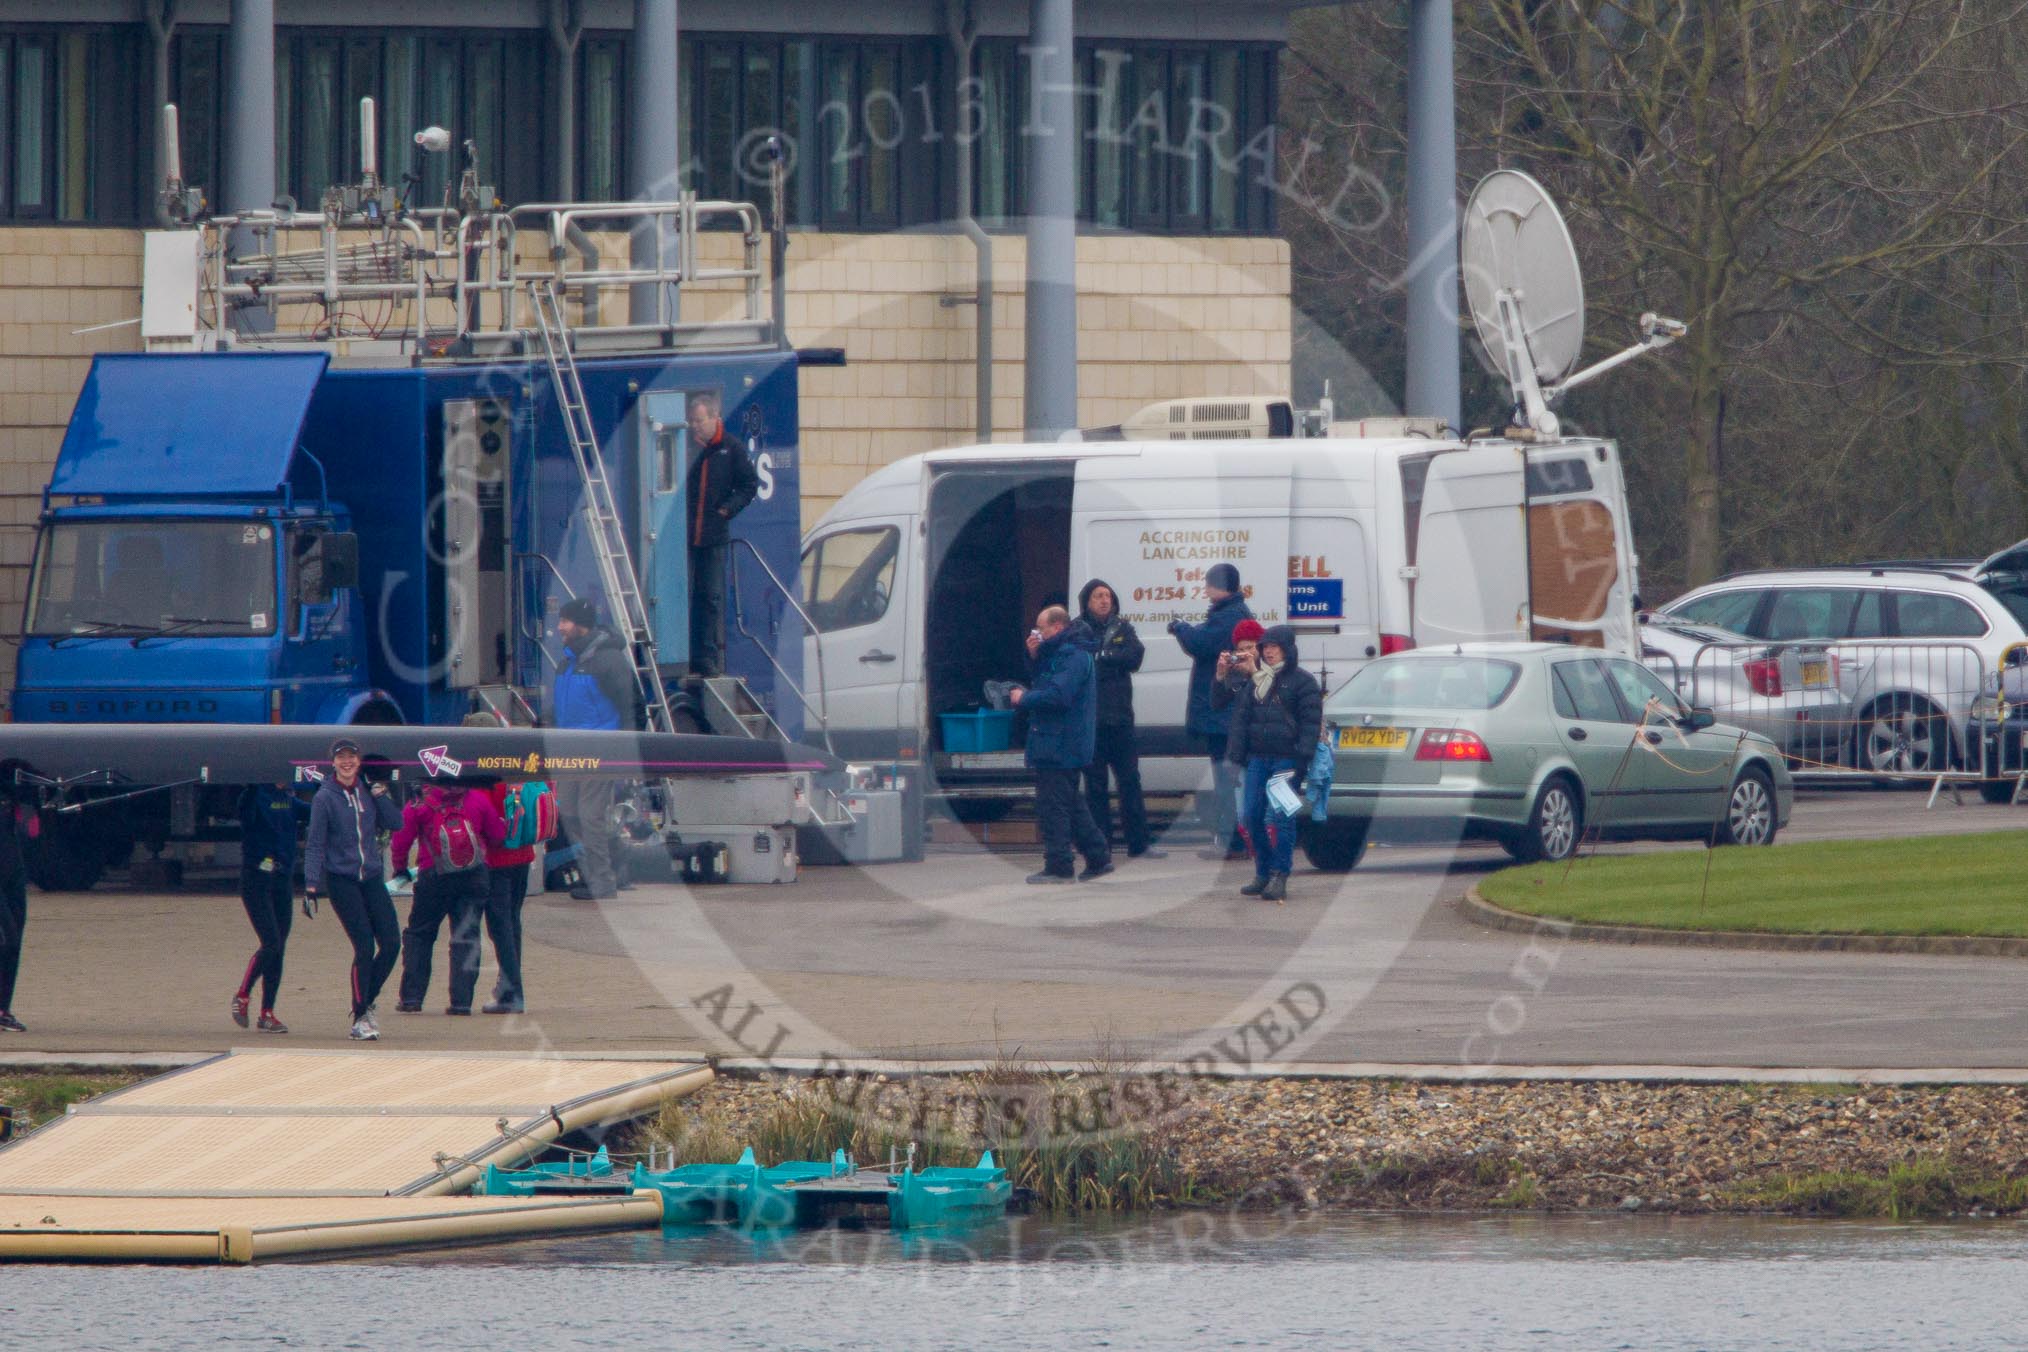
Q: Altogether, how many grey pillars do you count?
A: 4